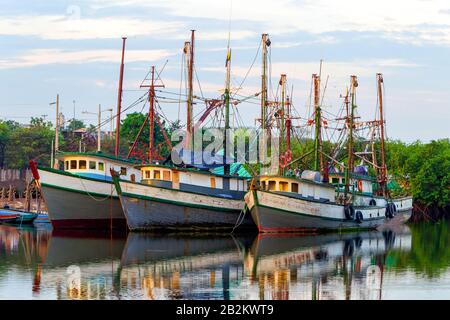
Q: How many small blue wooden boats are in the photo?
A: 2